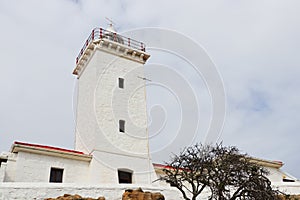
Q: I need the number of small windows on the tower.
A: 2